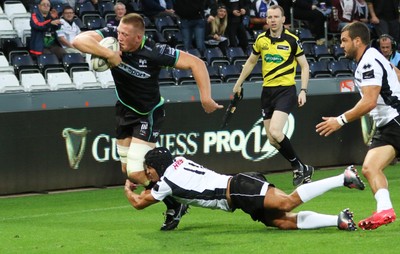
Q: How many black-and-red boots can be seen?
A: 2